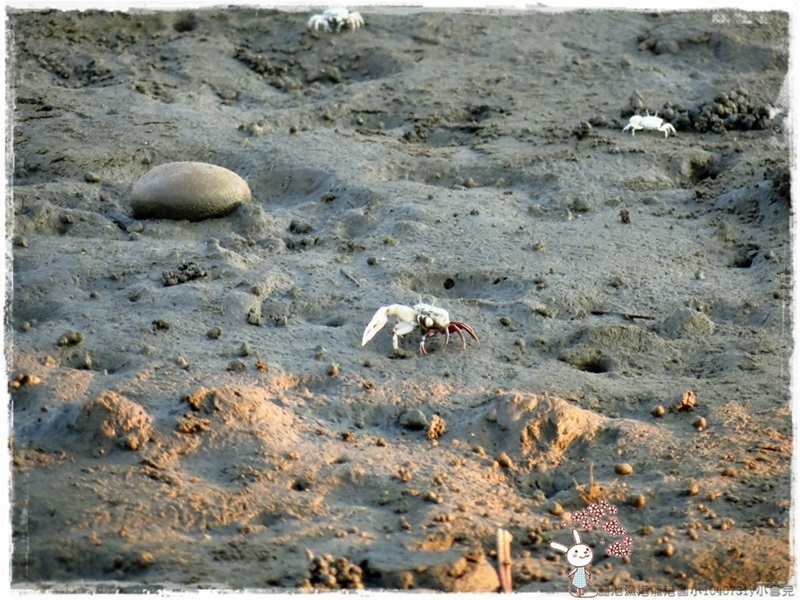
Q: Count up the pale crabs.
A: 3